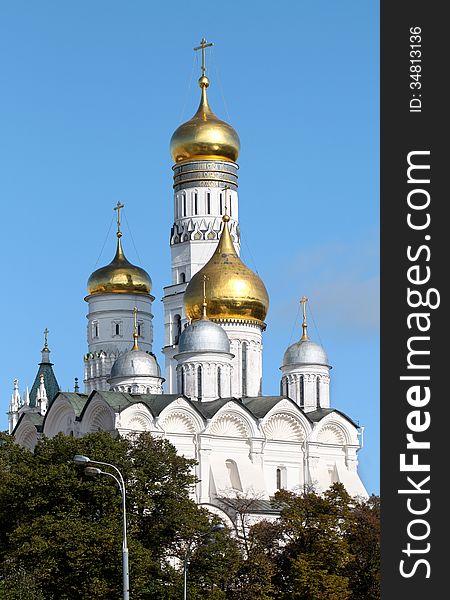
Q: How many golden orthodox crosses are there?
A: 7